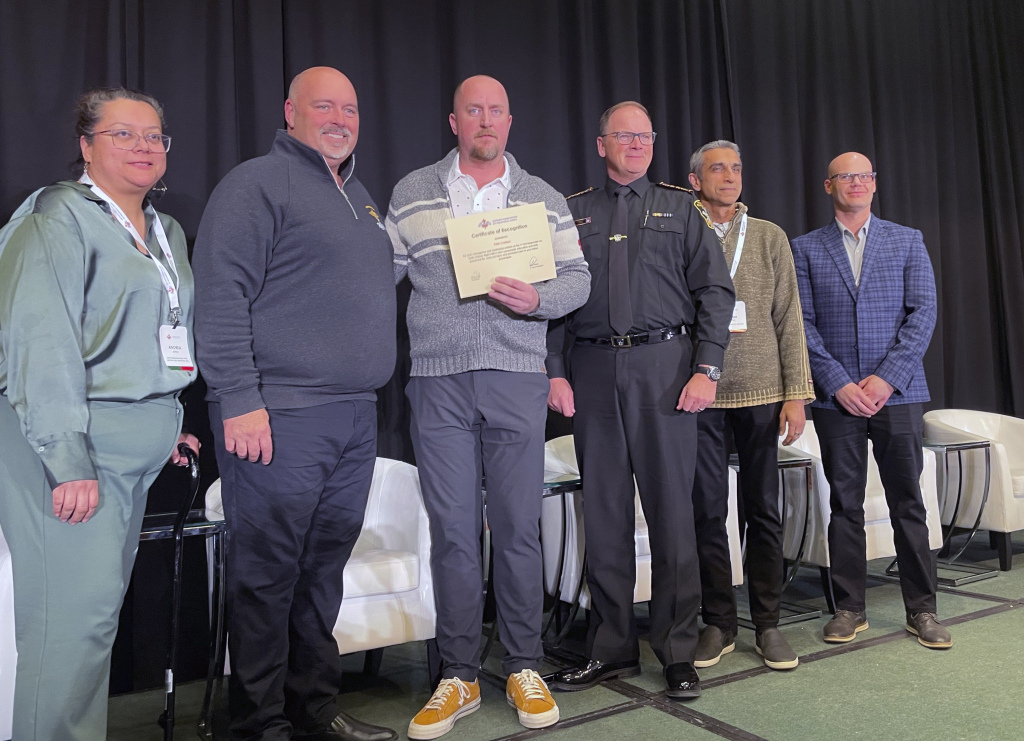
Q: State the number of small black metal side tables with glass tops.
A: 4